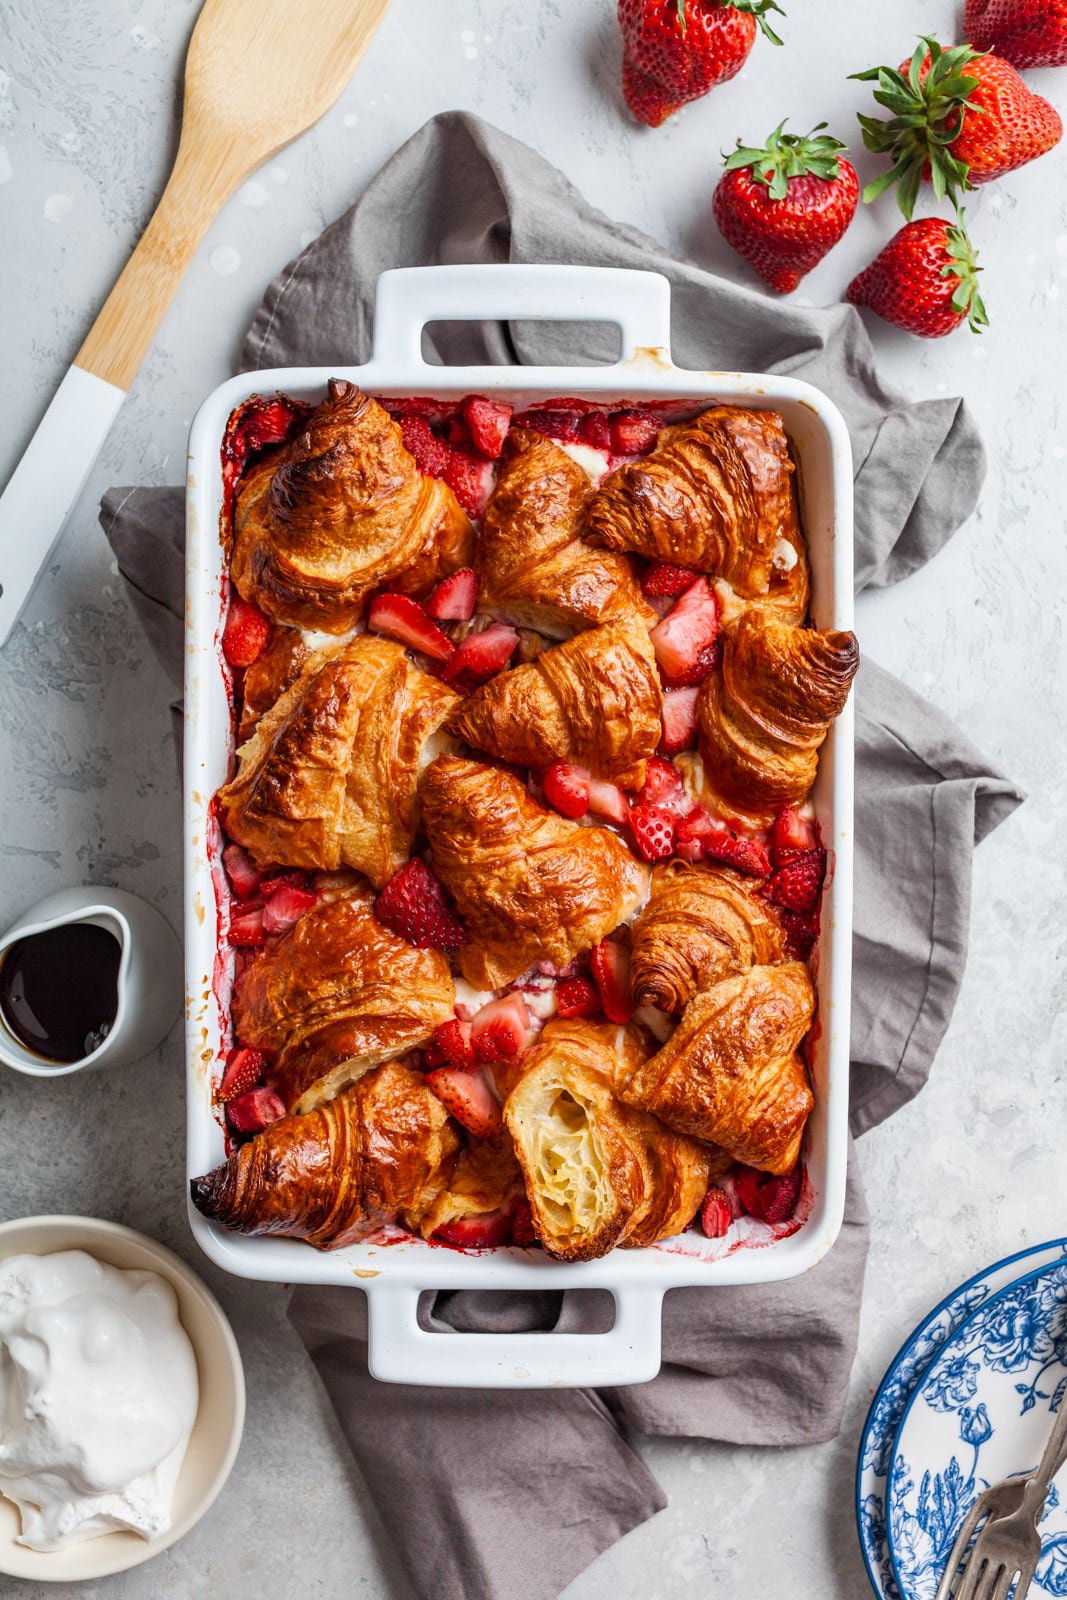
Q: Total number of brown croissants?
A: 12